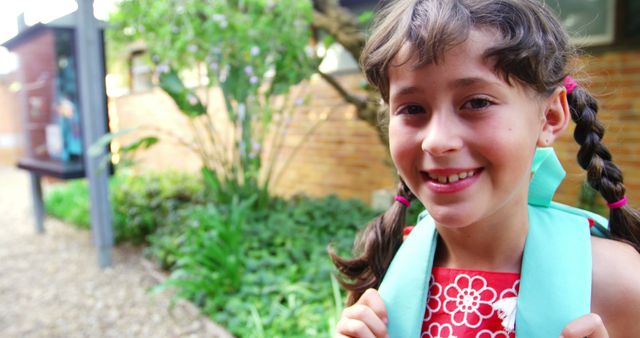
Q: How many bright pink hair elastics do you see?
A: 3